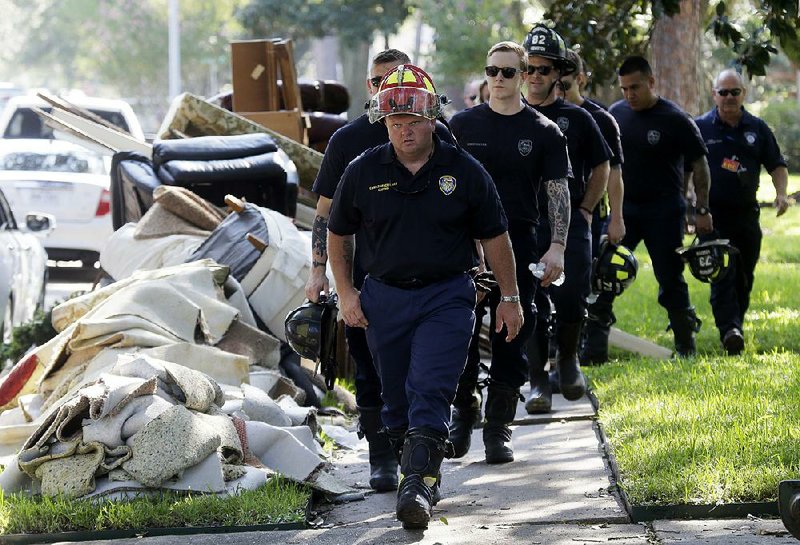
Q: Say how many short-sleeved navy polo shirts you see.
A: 2